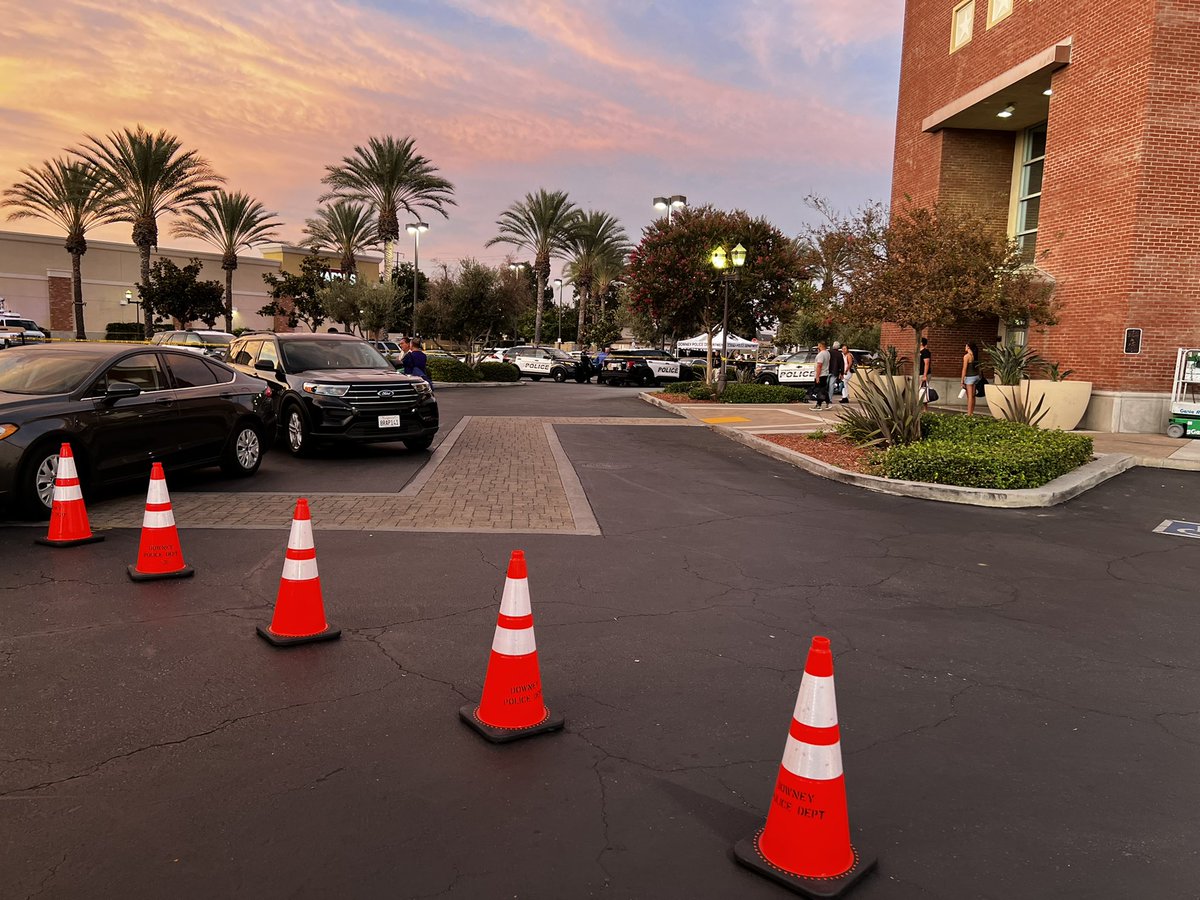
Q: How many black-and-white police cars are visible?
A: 3